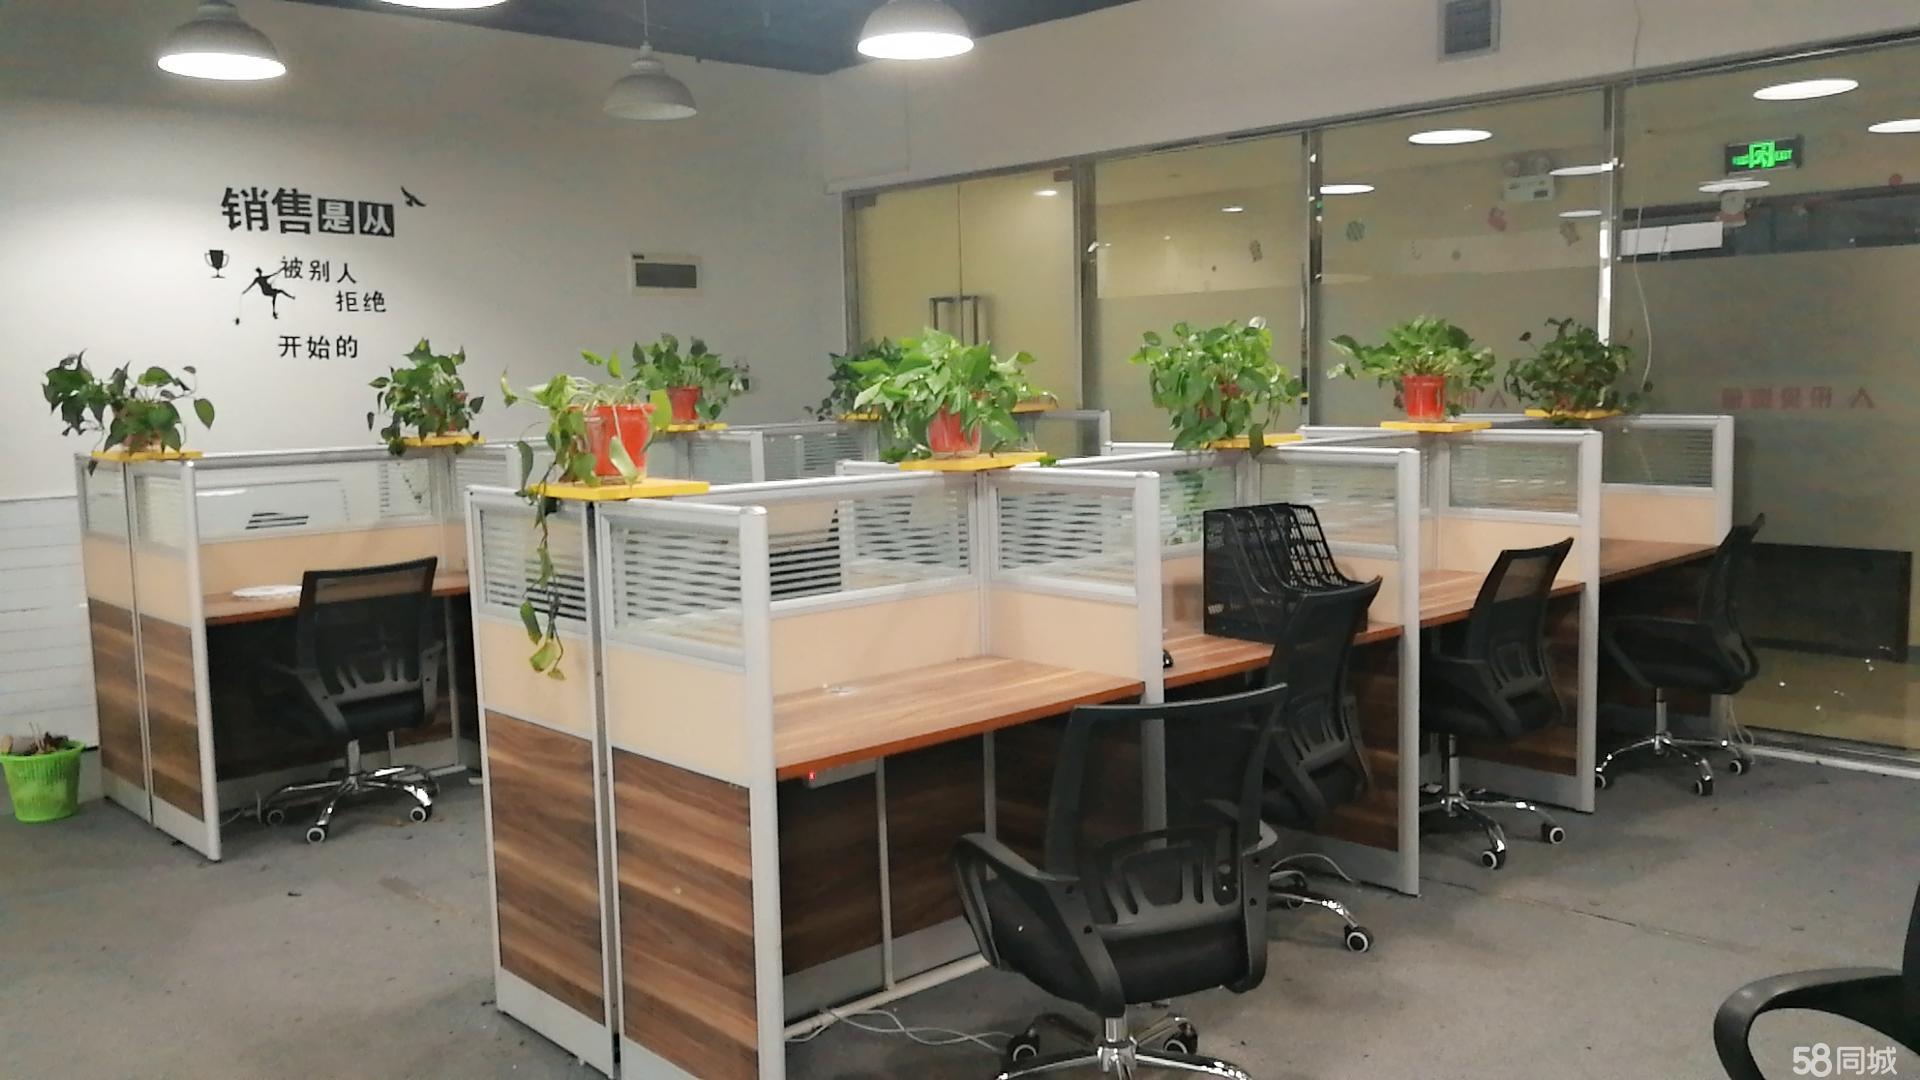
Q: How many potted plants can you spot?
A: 9